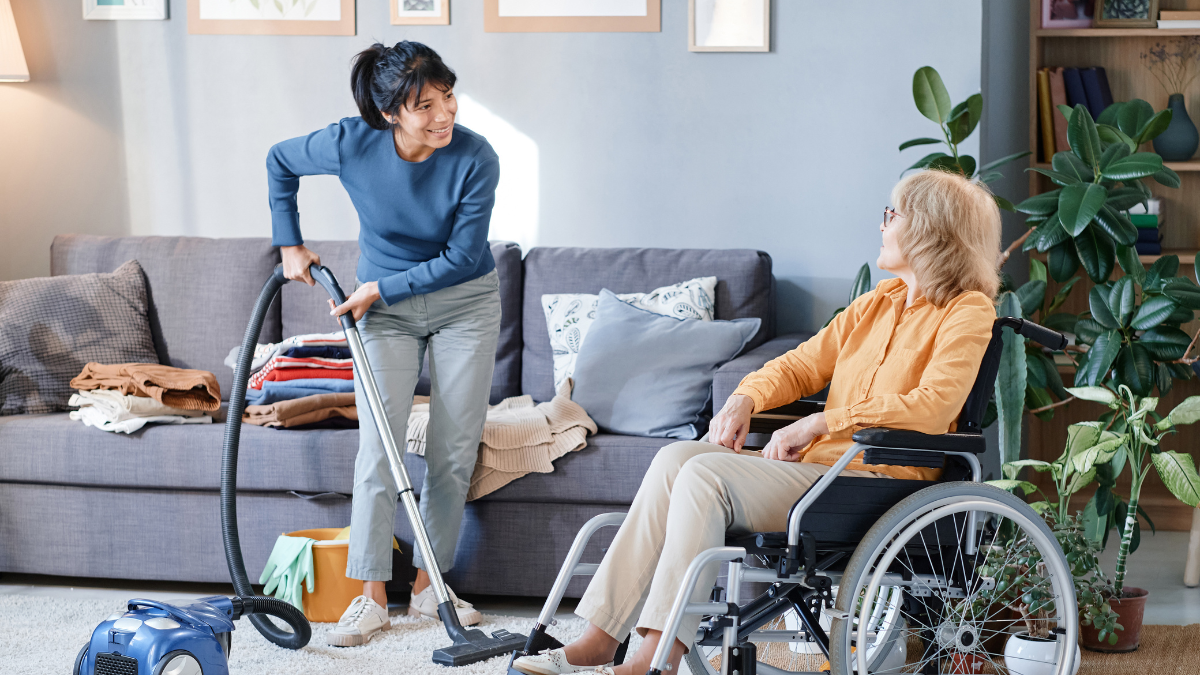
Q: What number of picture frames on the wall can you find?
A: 5